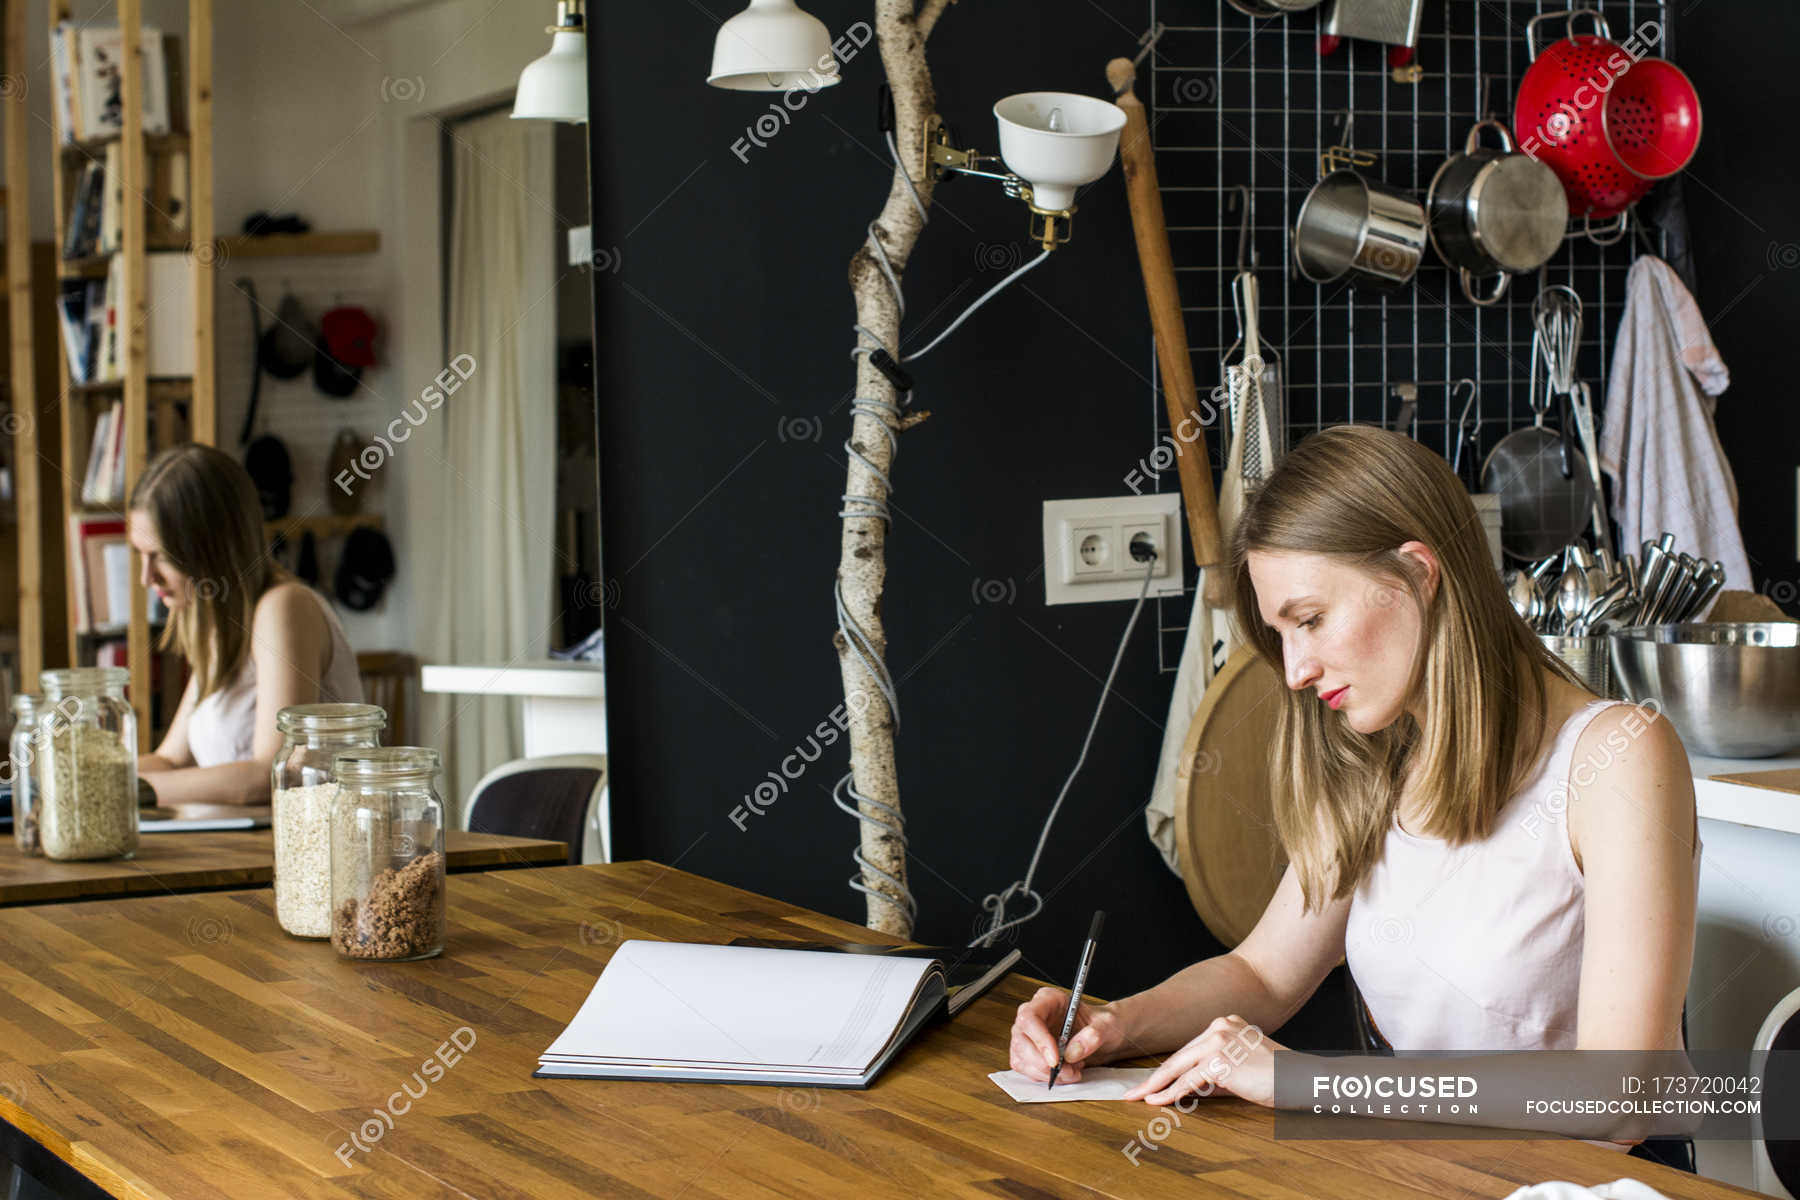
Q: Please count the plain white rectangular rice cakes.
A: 0